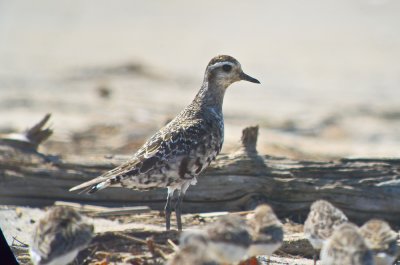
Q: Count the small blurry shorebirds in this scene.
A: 7